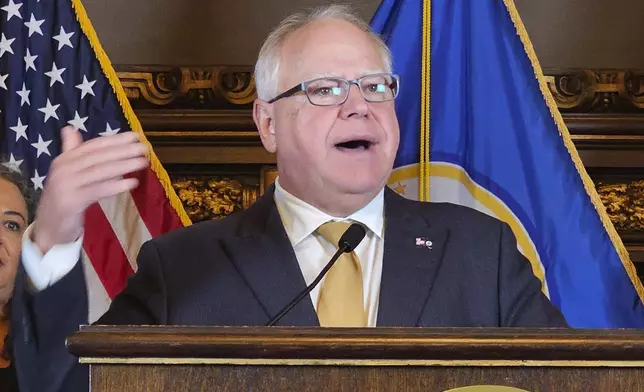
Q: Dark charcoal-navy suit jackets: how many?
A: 1